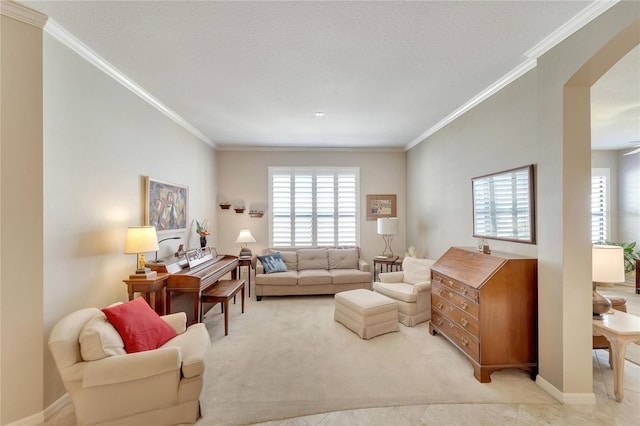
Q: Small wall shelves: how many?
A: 3